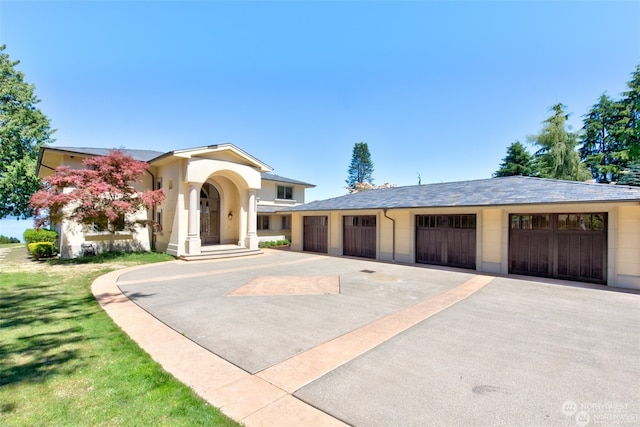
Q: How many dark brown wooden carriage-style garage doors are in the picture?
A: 4